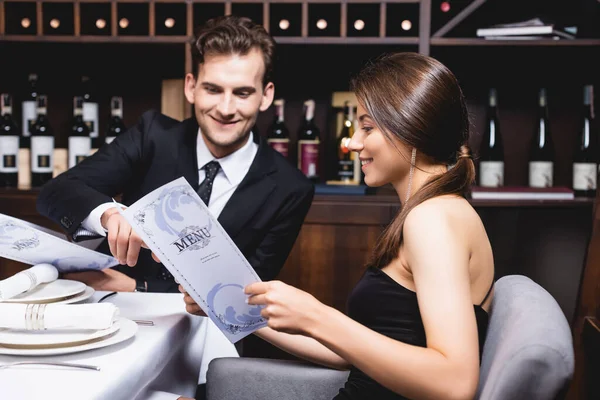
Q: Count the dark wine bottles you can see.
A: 12